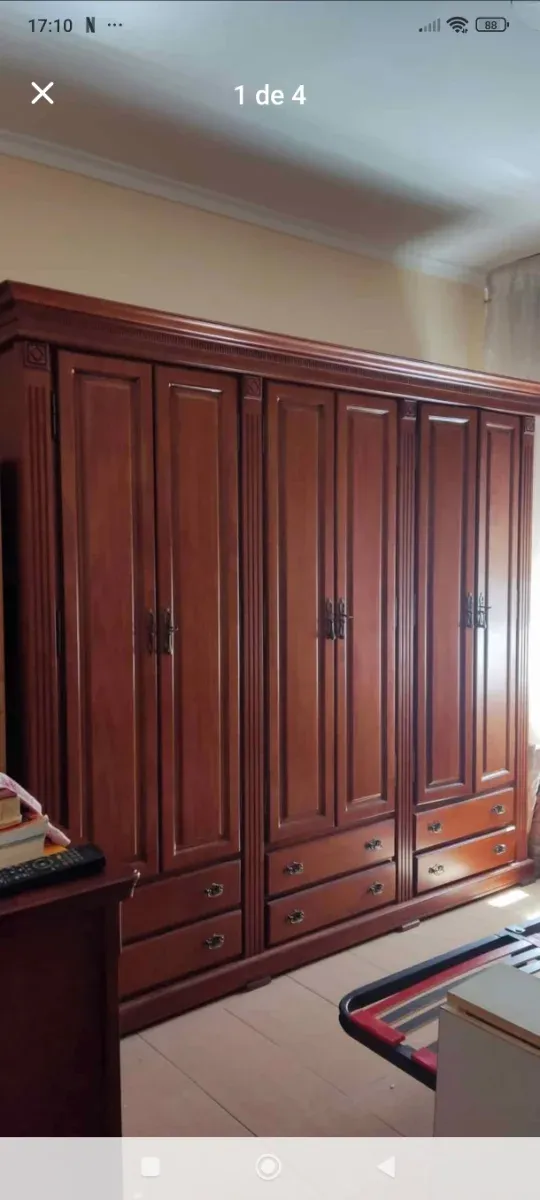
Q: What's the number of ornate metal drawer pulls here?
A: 10